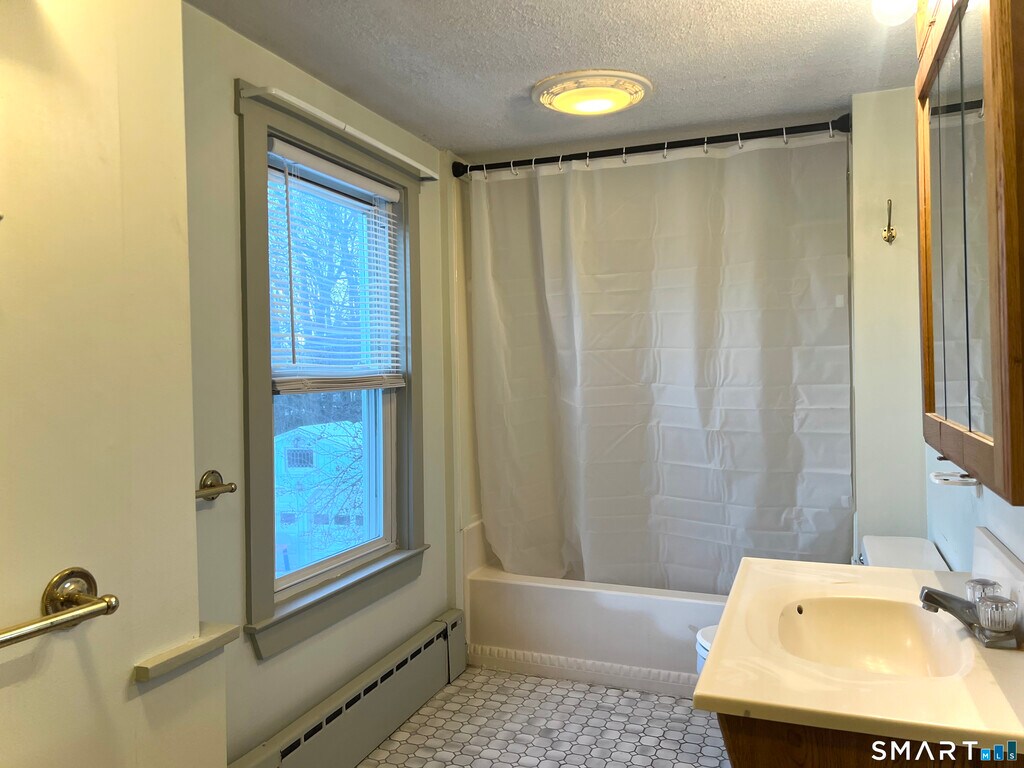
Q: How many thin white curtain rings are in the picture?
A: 12